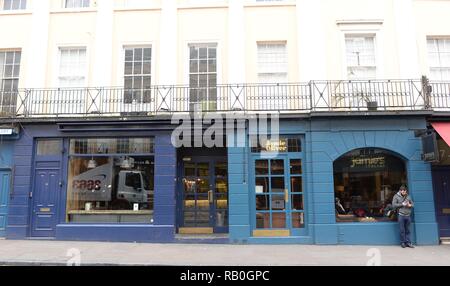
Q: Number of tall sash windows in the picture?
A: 7